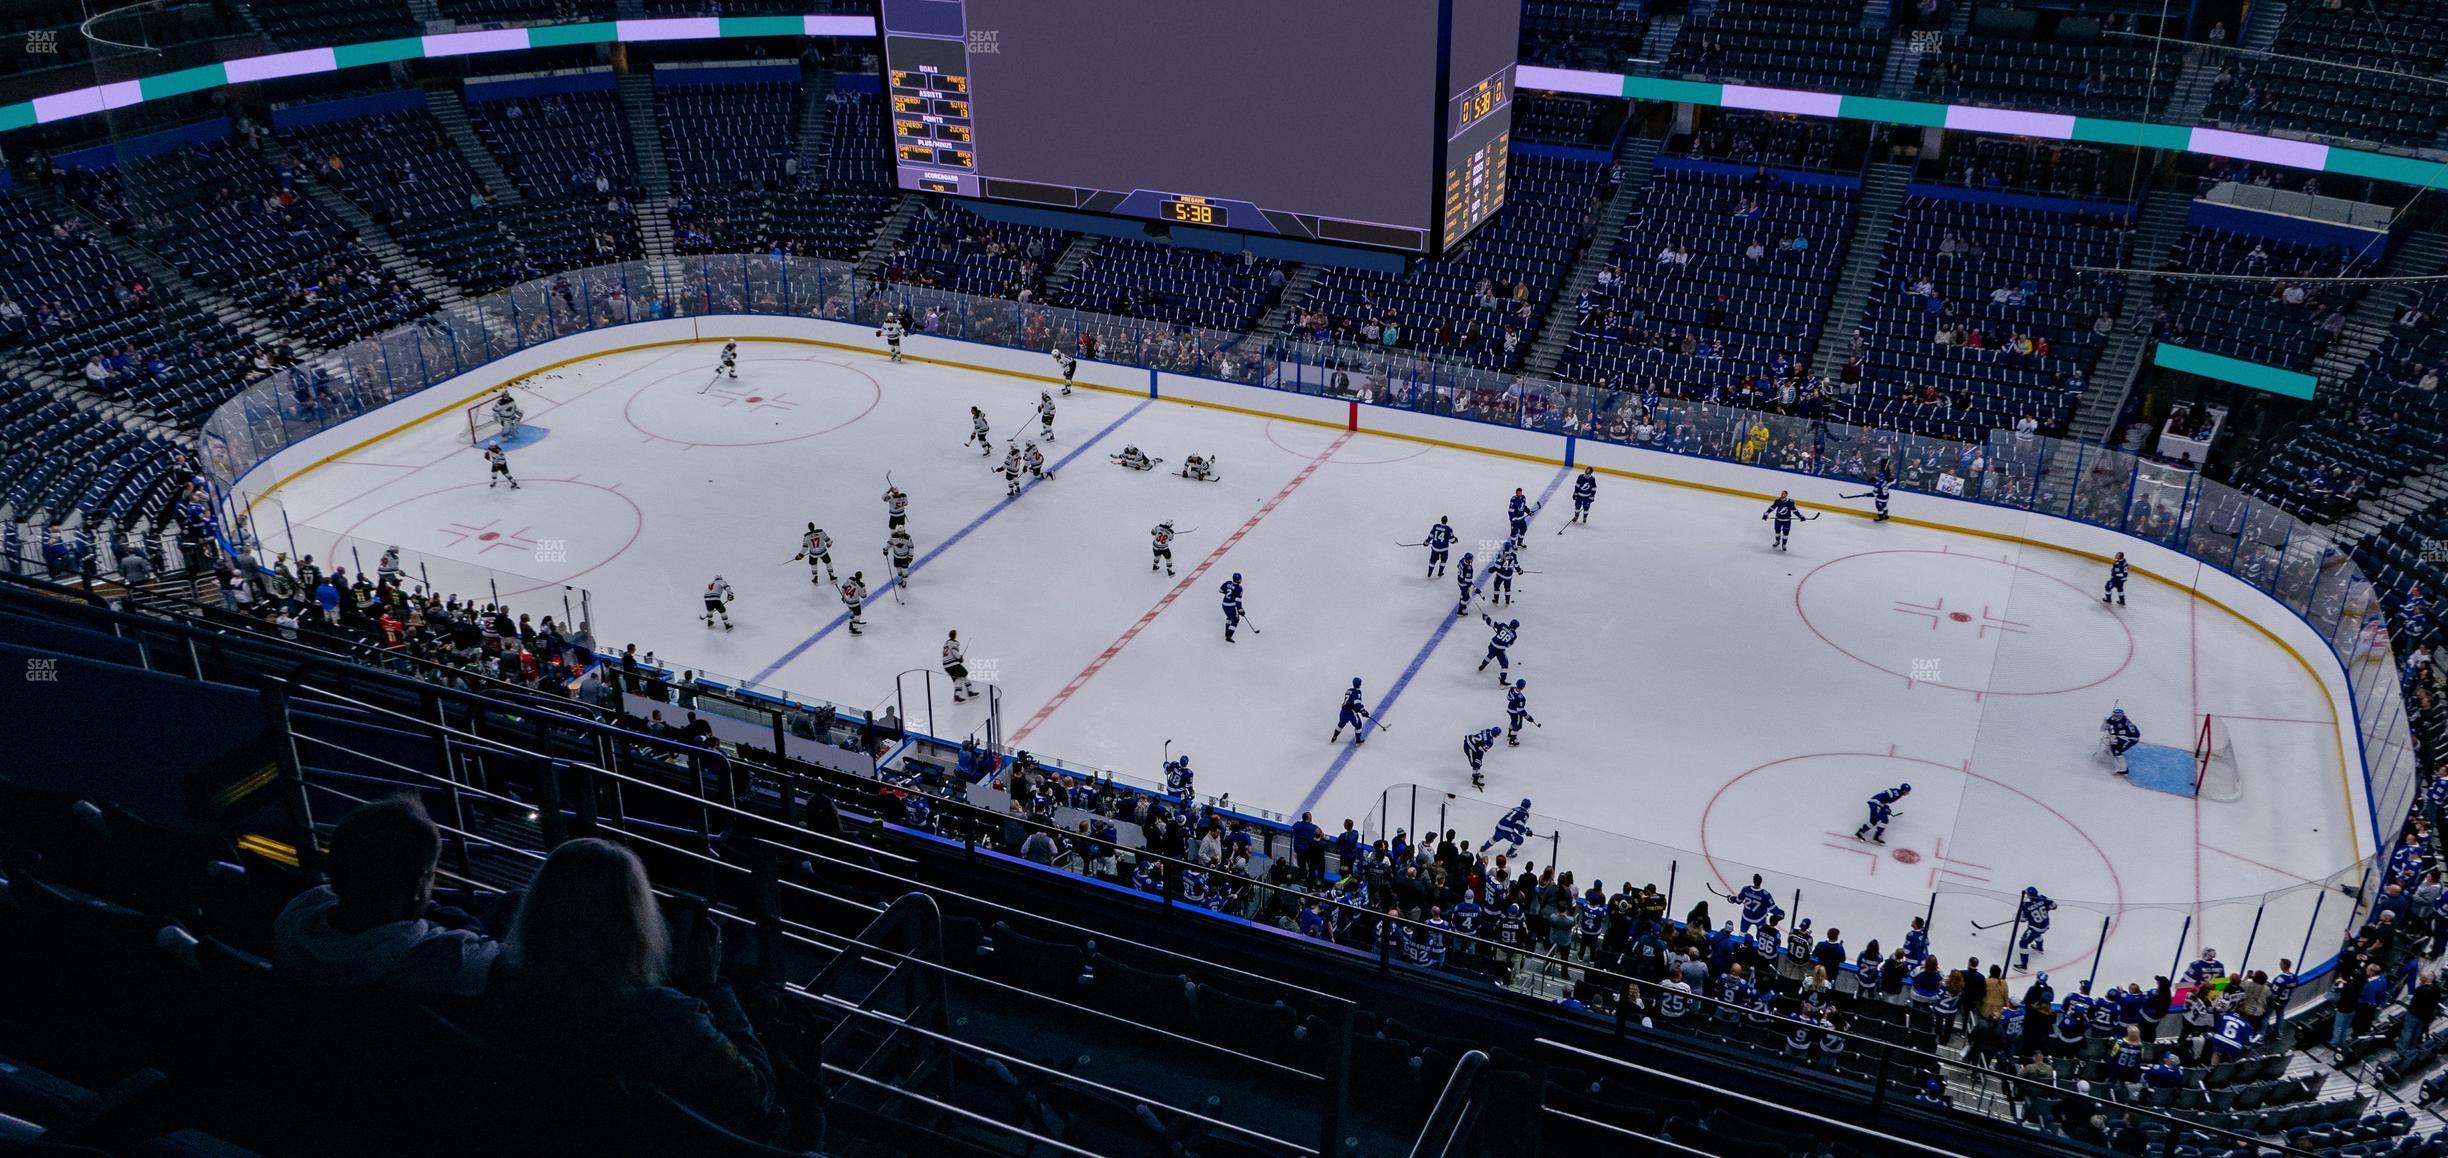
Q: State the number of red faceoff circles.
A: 4